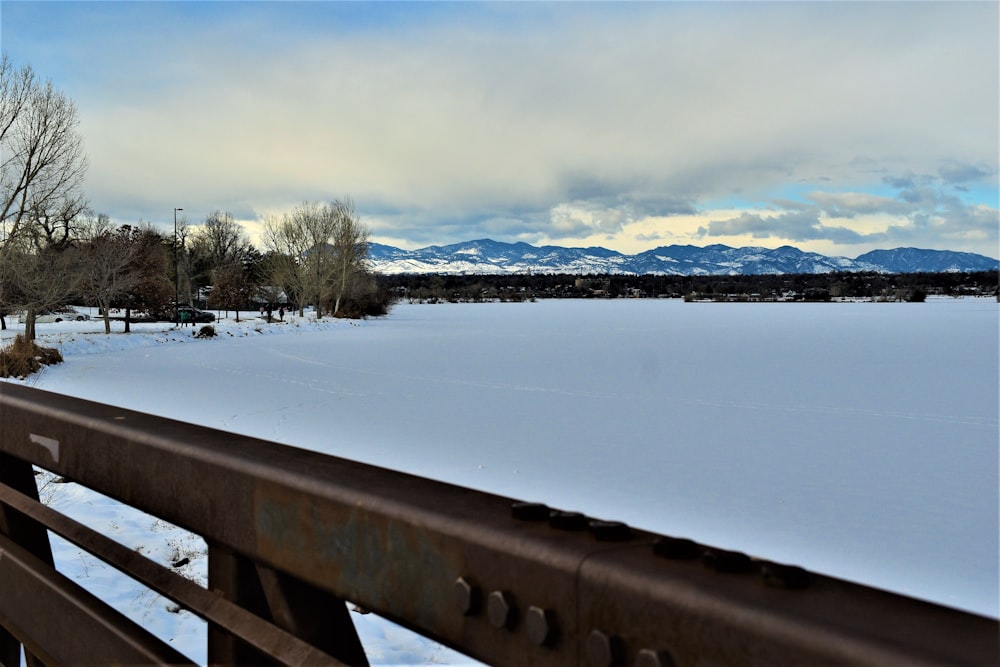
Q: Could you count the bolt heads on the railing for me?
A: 11